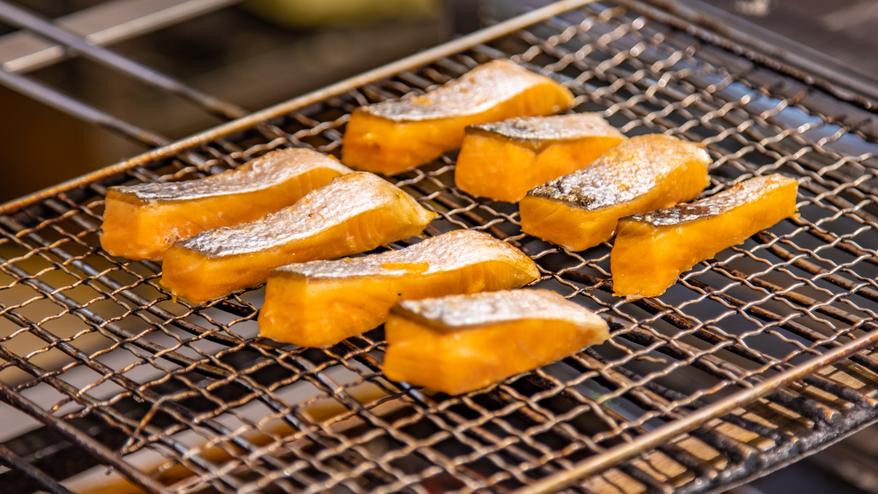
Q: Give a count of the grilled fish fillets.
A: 8